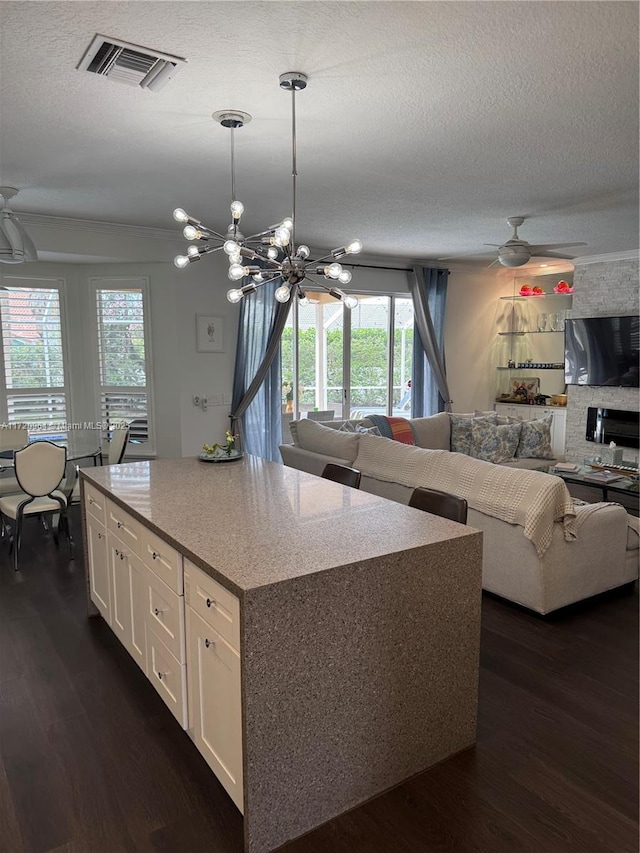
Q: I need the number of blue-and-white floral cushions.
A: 3